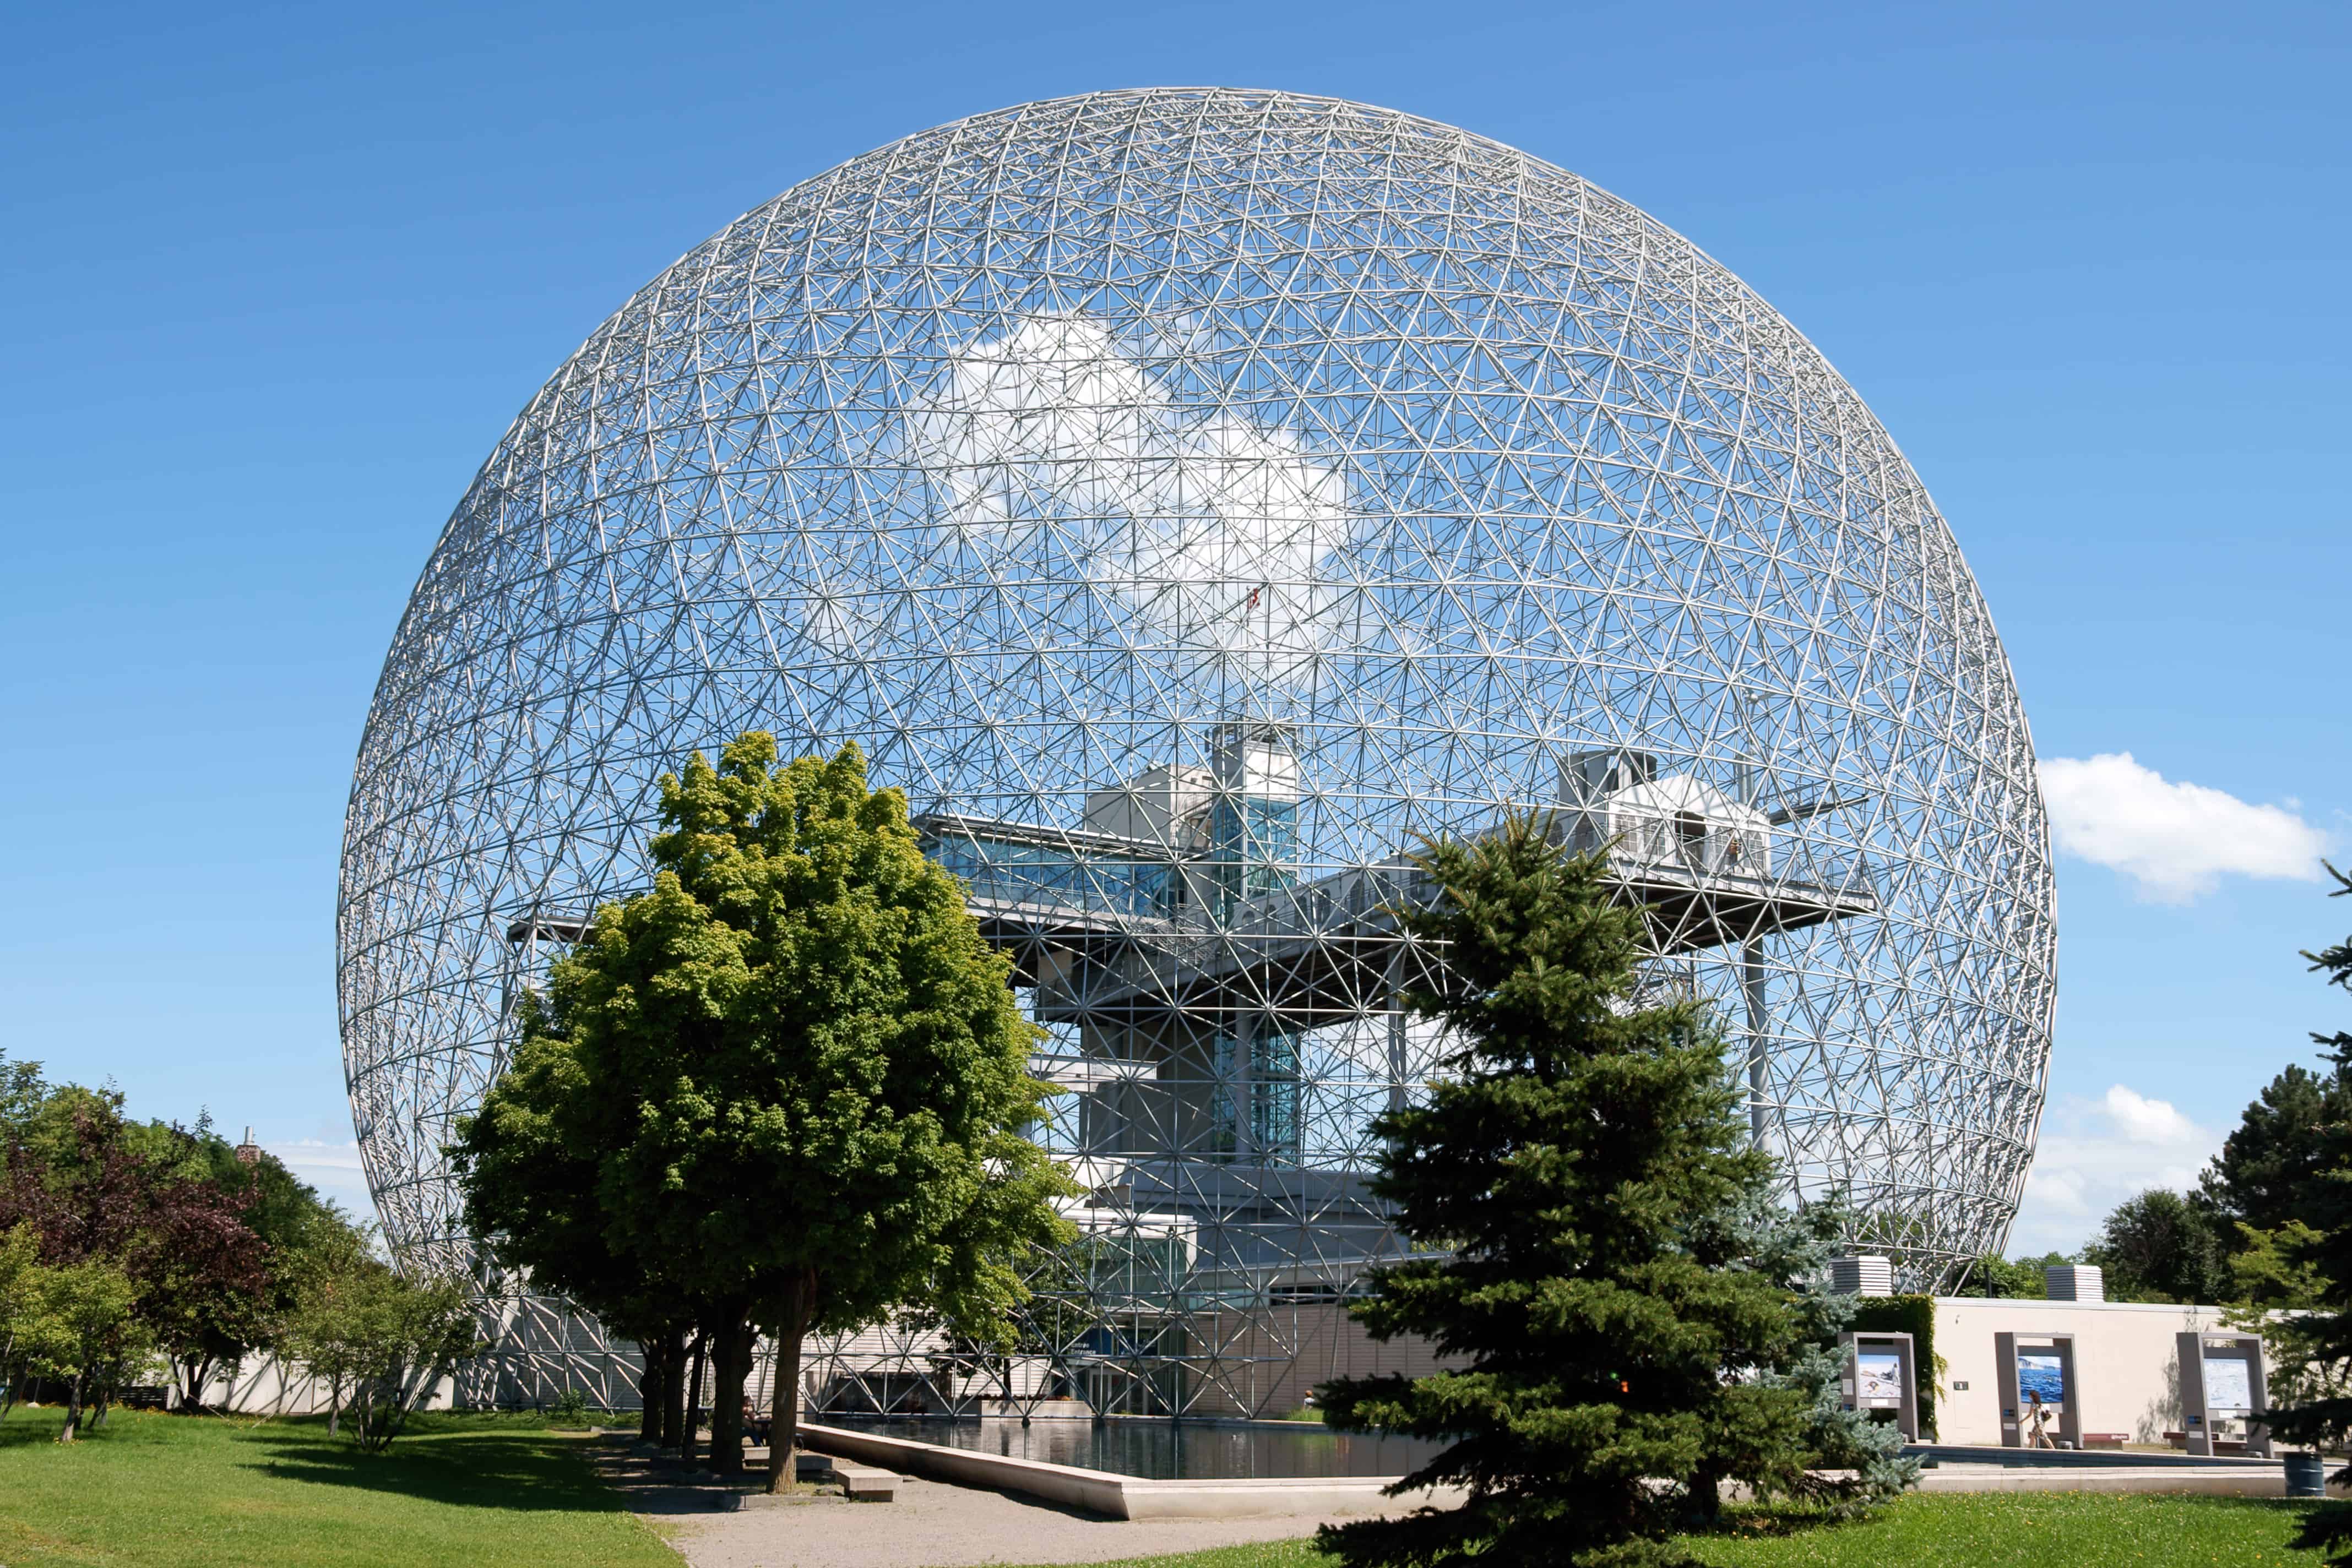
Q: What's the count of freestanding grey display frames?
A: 3